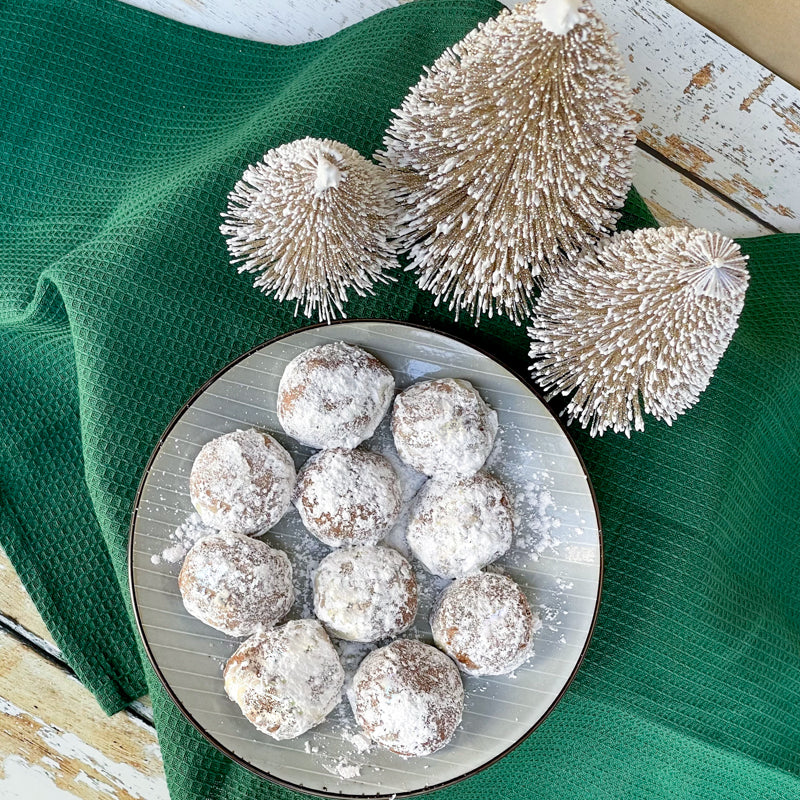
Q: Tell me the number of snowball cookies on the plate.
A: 10